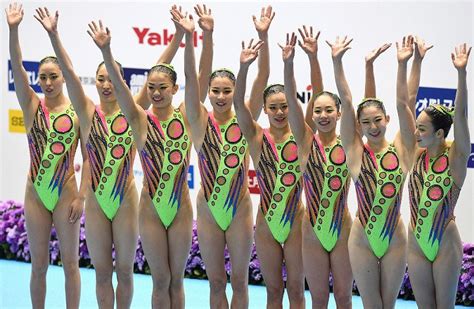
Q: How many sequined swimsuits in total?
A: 8